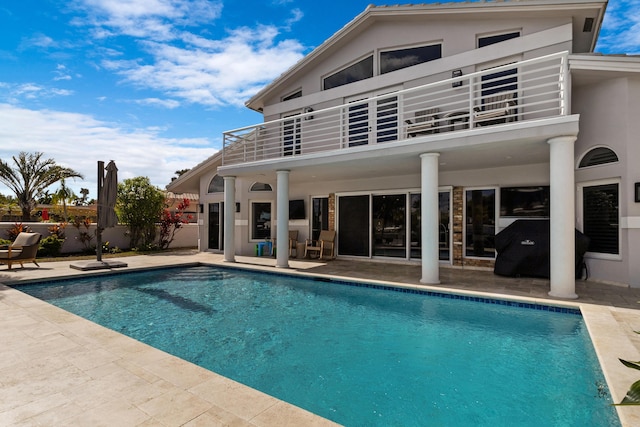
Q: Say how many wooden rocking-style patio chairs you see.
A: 2